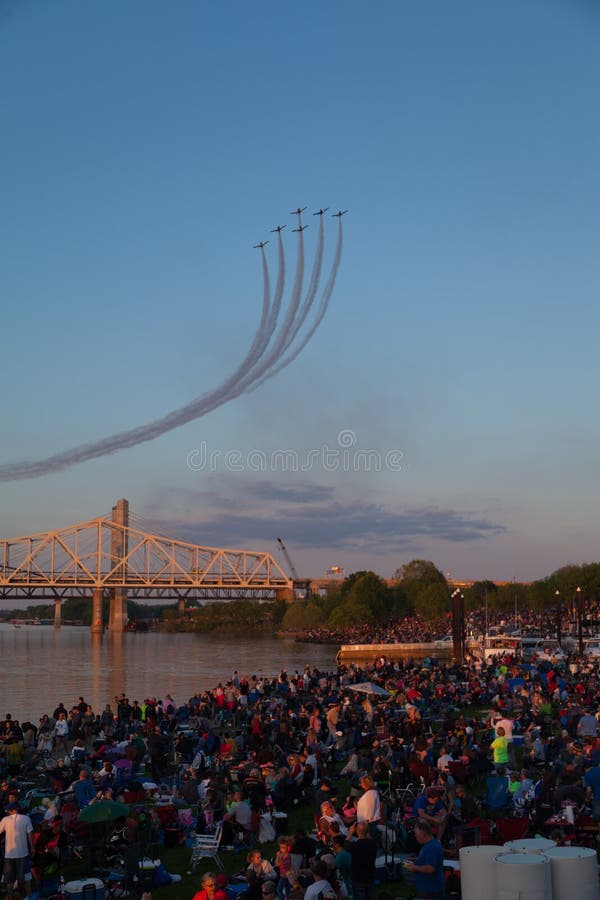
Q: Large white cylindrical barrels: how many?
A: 4